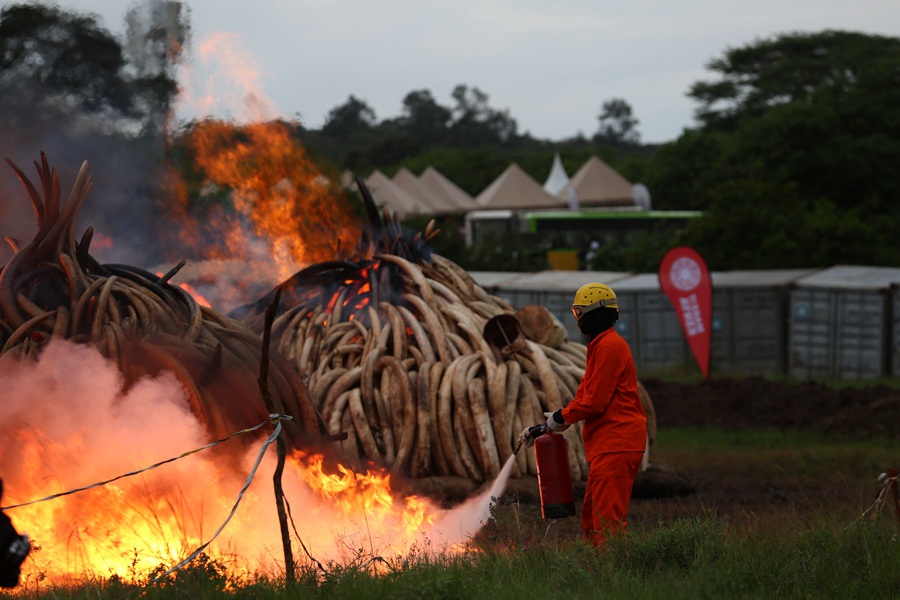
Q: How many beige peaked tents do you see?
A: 5